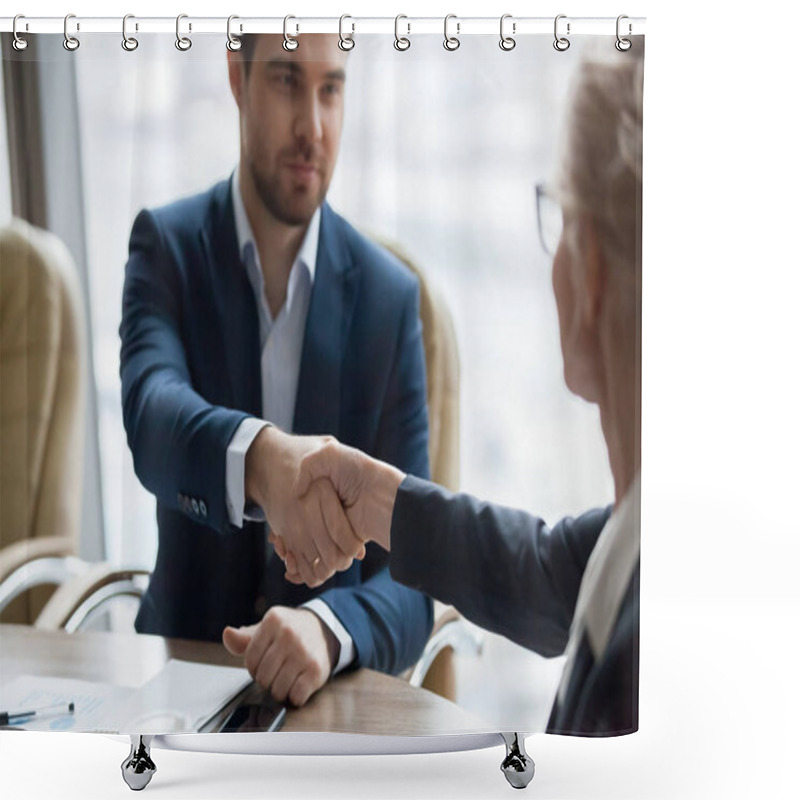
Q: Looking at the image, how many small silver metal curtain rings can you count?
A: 12